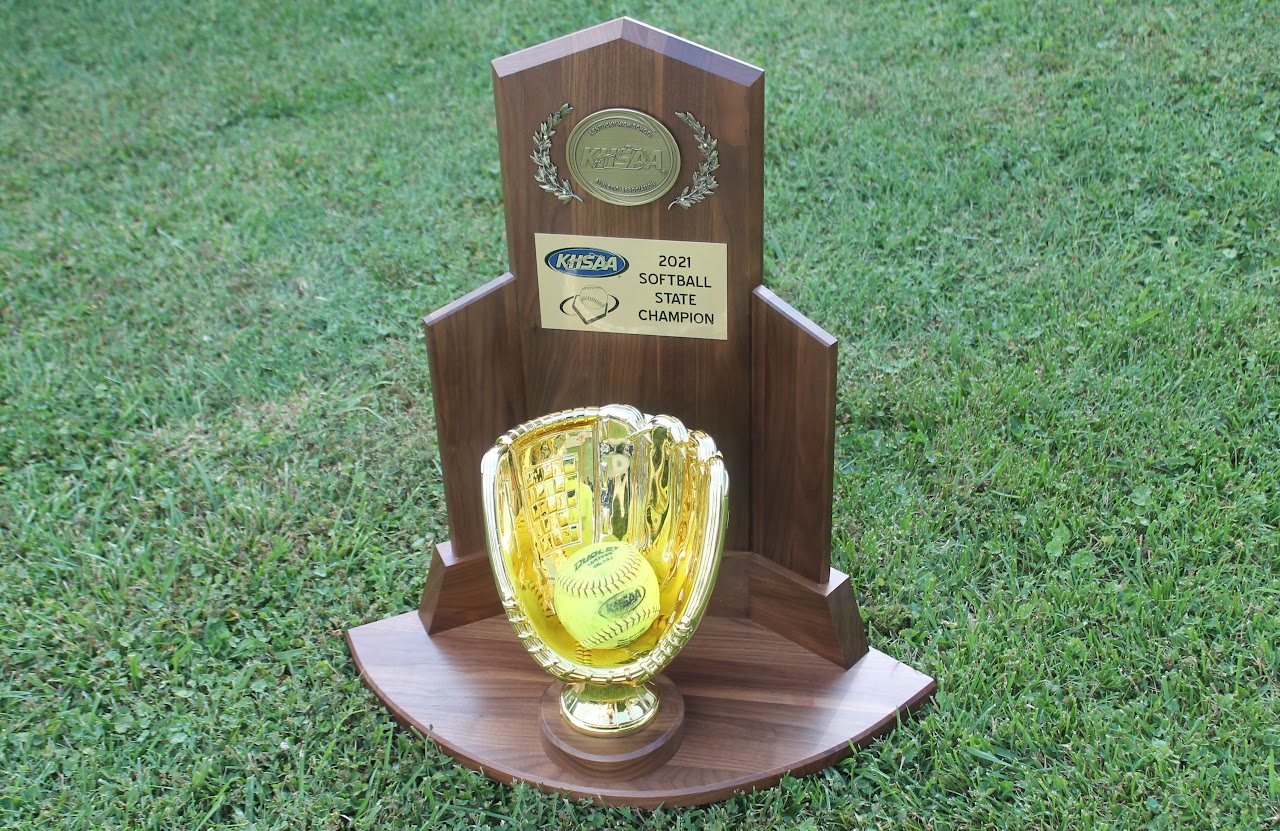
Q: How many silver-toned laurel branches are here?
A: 2